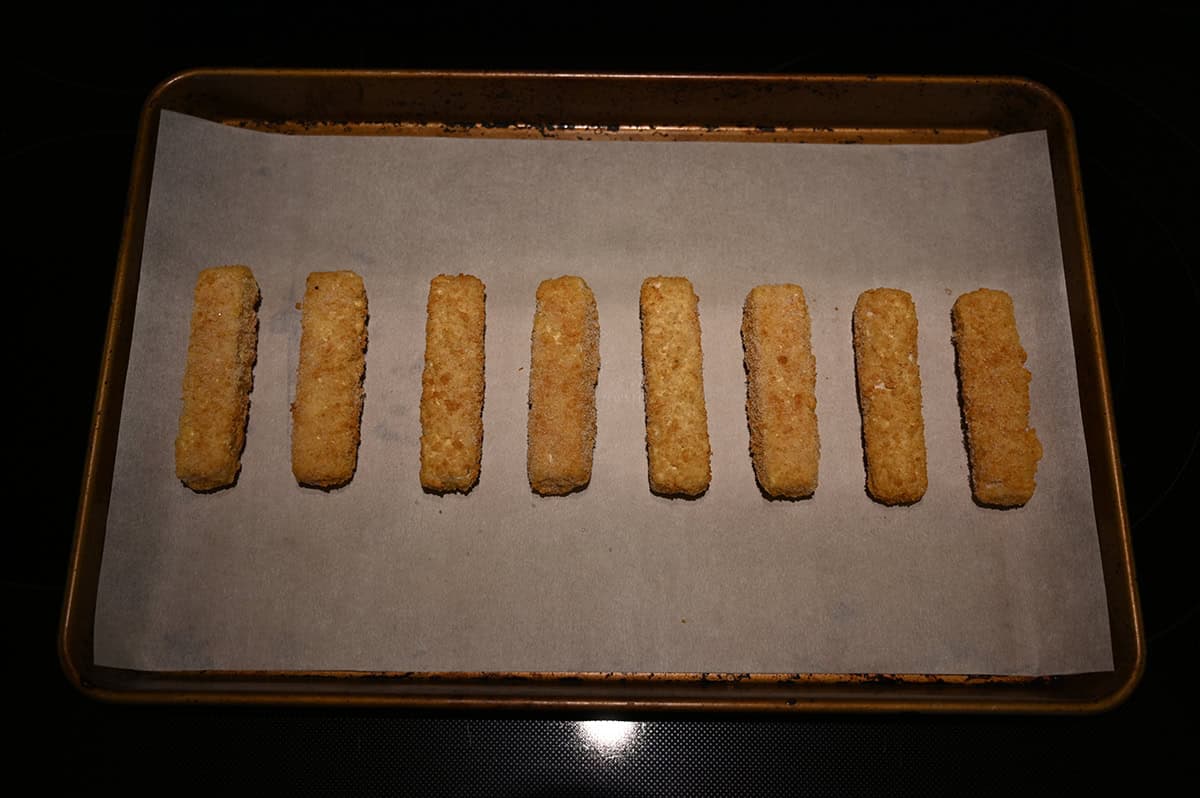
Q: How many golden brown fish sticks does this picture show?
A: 8